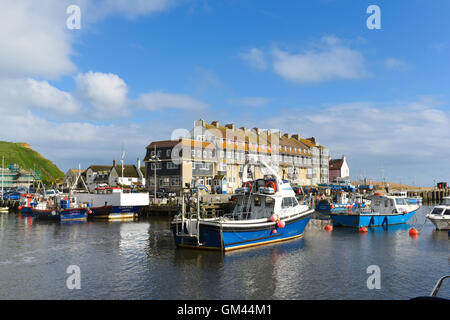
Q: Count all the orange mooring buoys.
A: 3